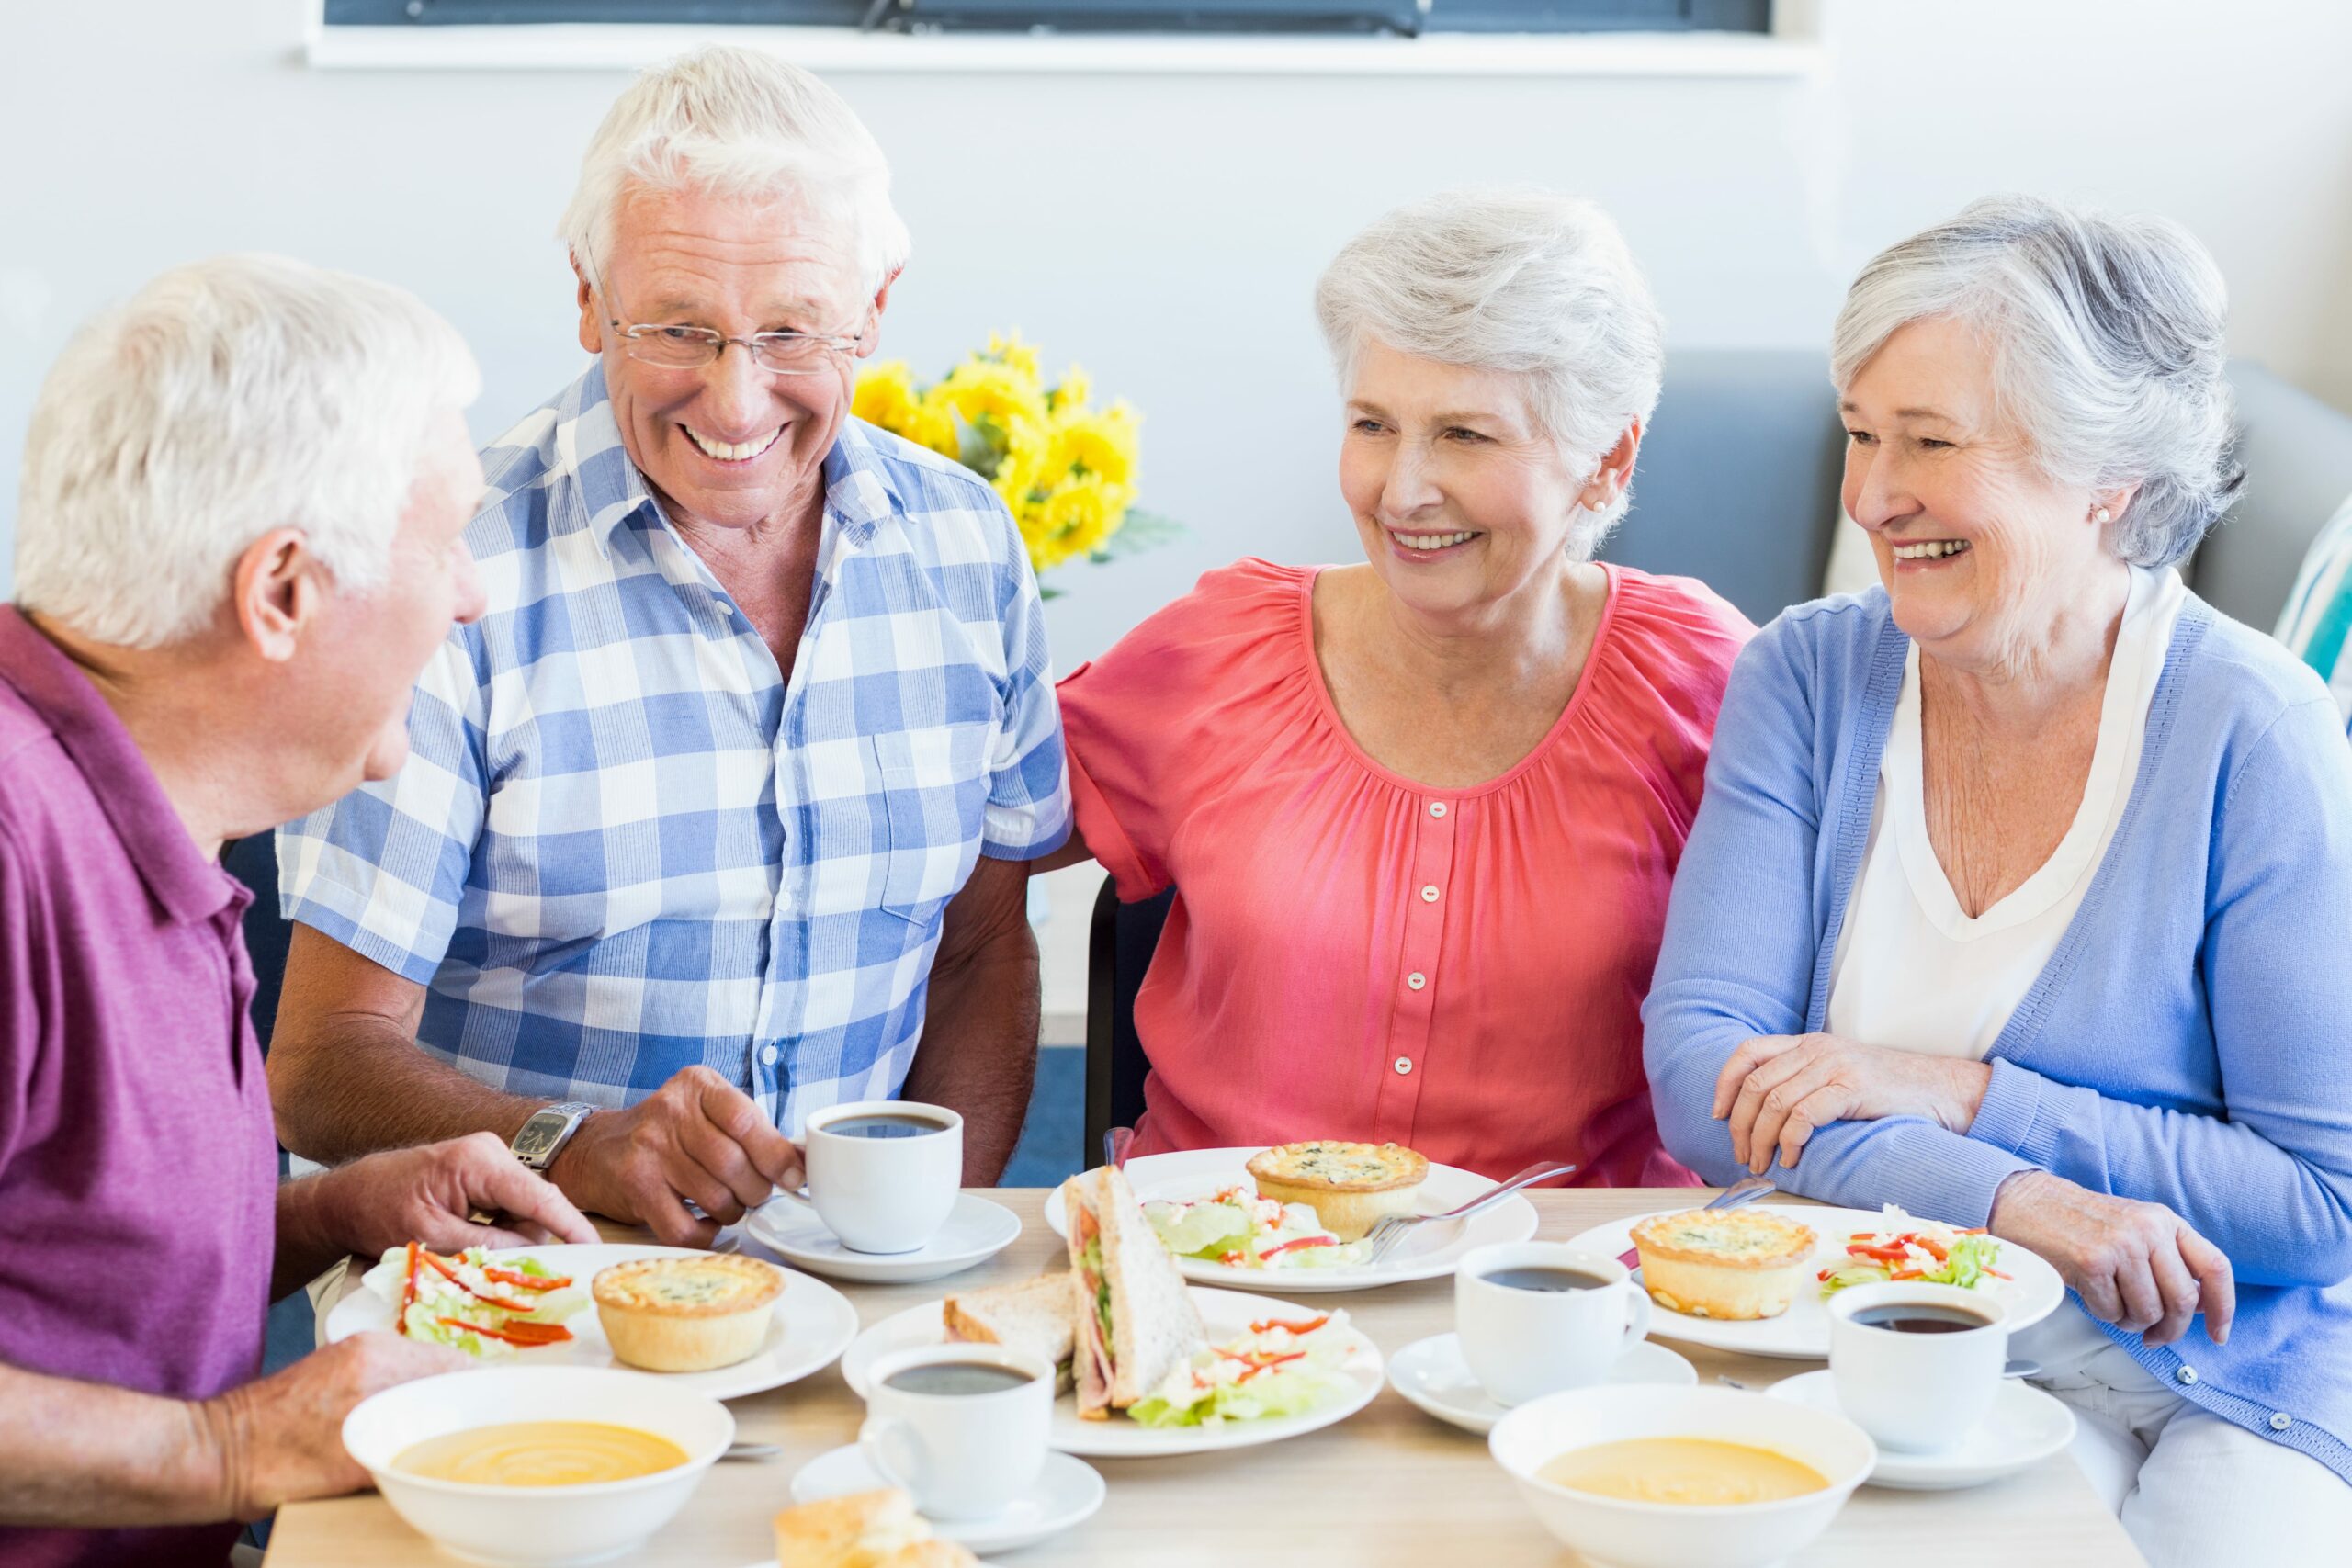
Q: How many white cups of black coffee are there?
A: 4